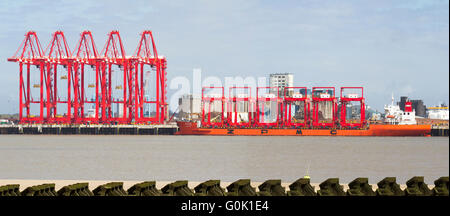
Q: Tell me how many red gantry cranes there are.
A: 11